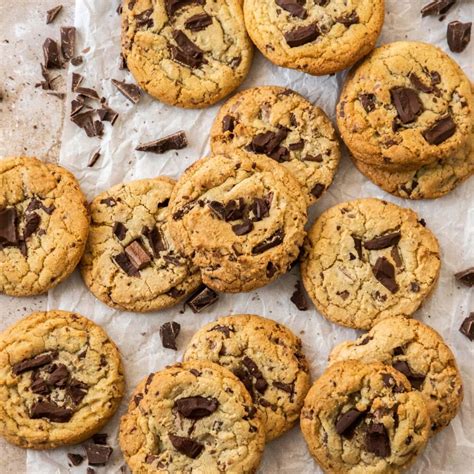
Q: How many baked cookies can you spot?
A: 14